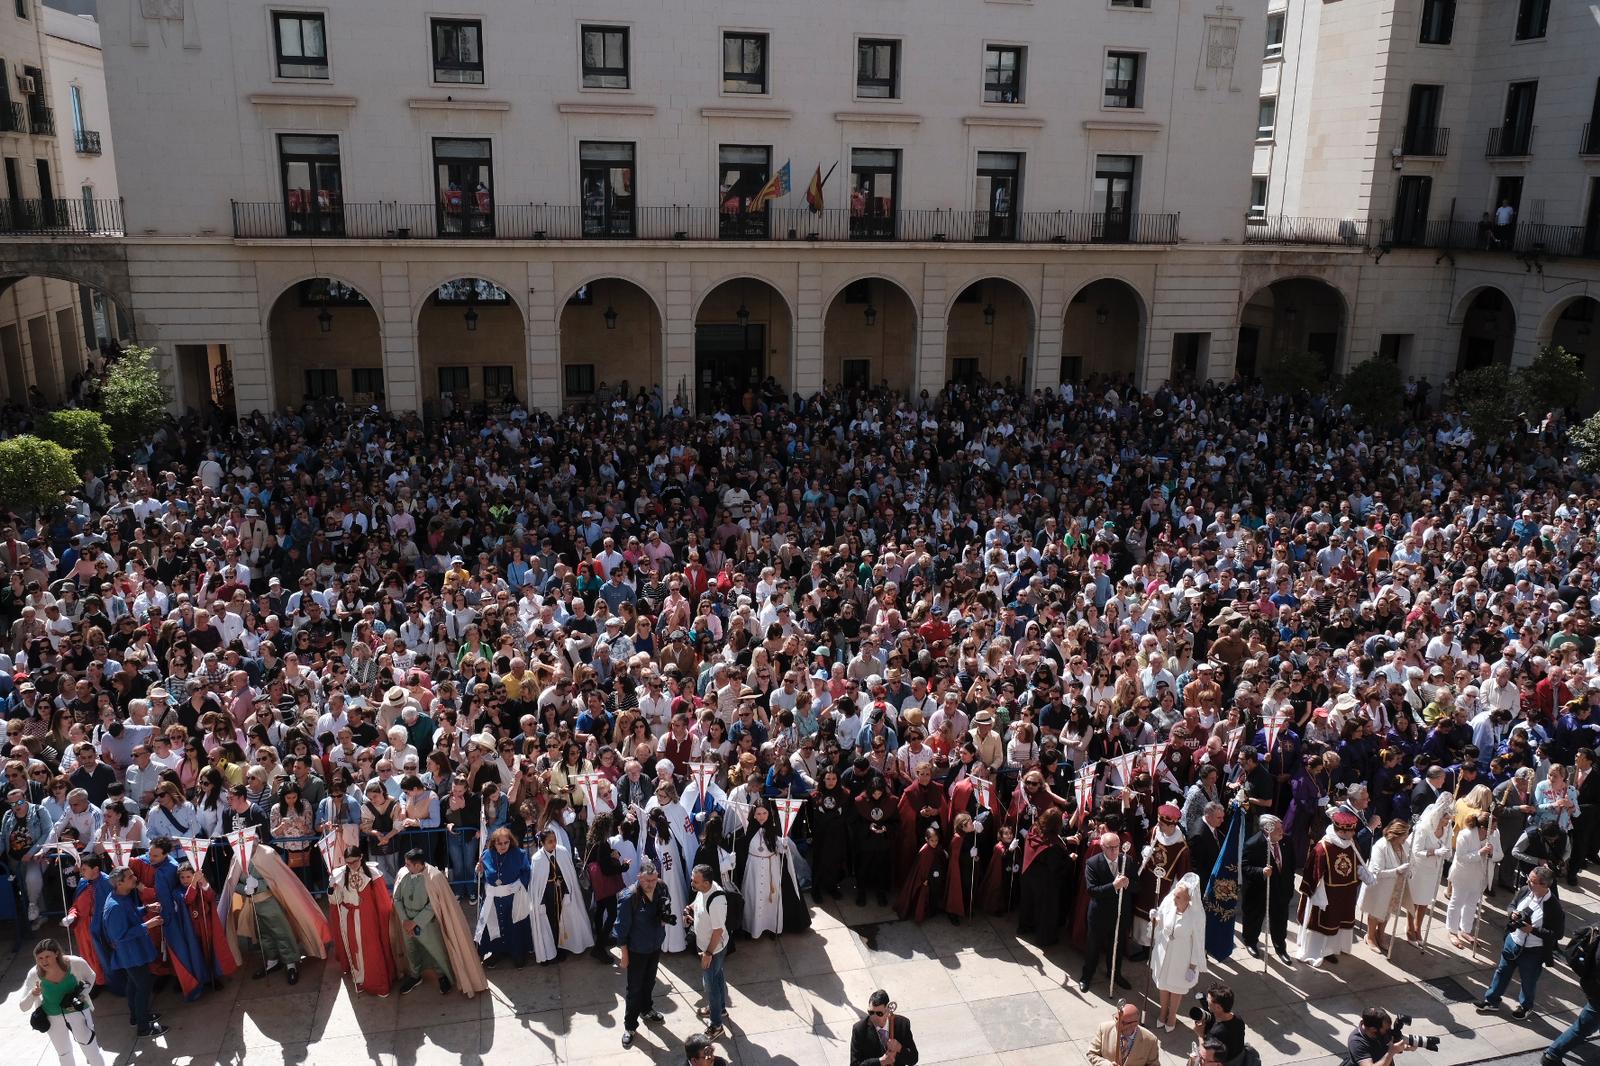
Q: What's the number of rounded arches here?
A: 11